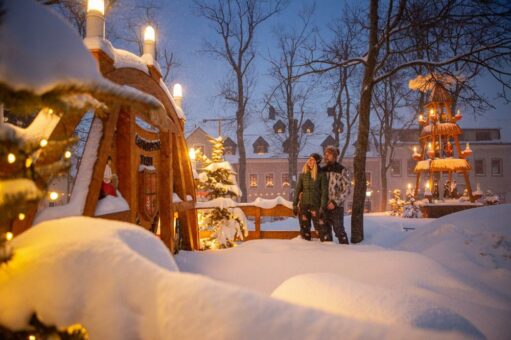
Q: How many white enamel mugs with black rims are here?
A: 0